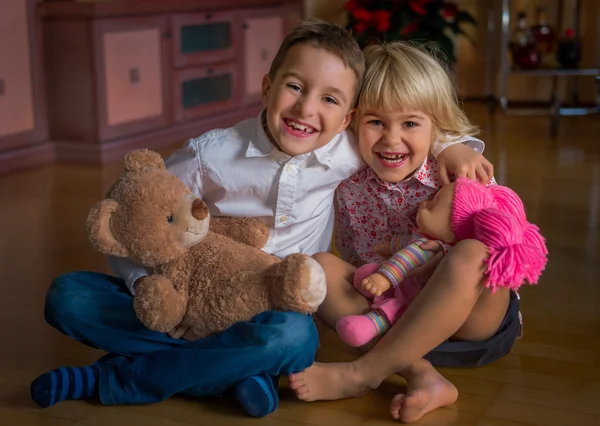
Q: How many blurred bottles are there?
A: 3